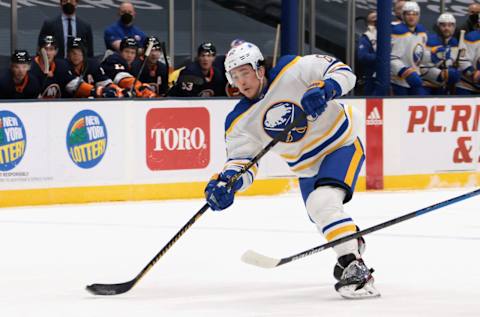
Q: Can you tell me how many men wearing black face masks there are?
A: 2